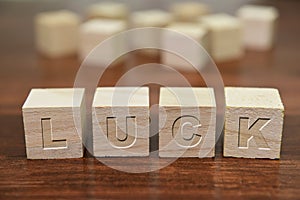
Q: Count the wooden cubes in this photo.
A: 12